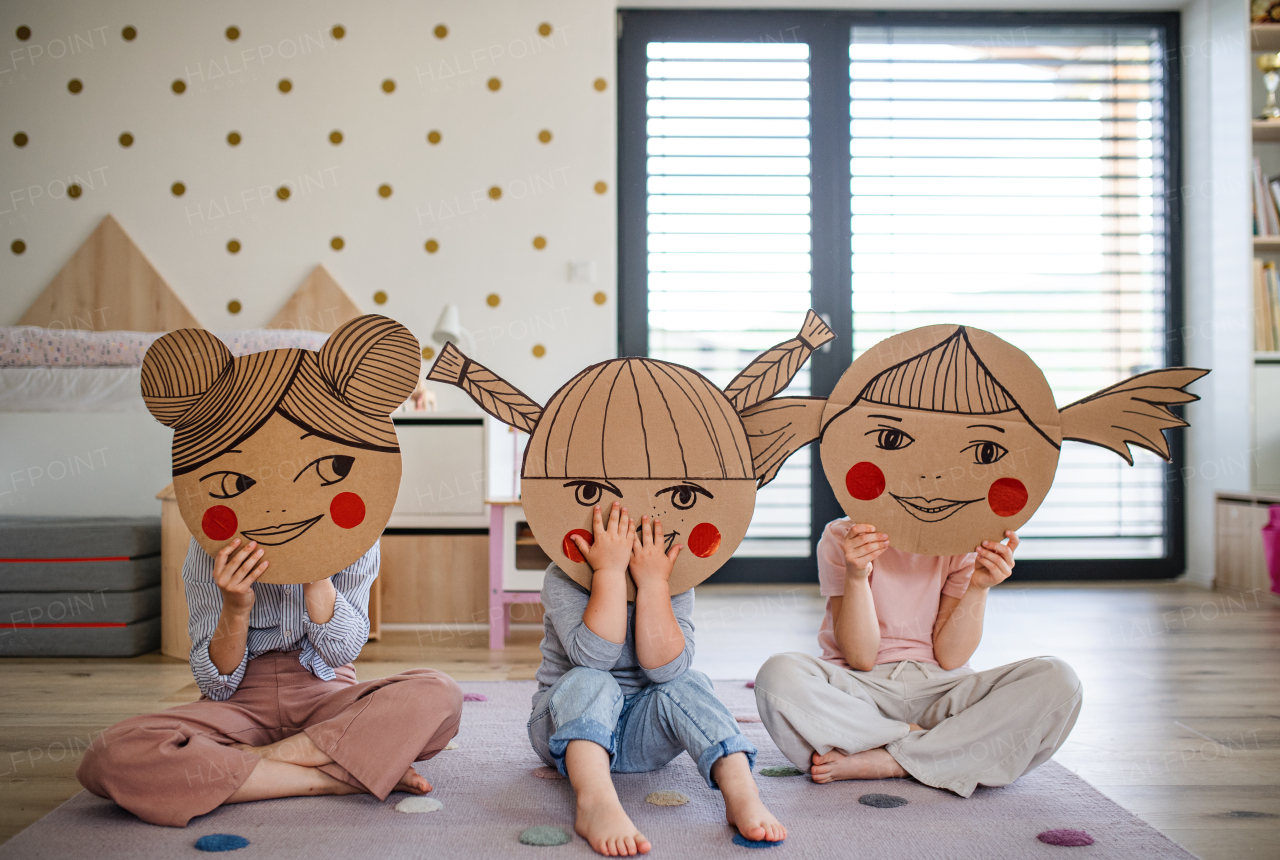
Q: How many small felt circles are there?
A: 13